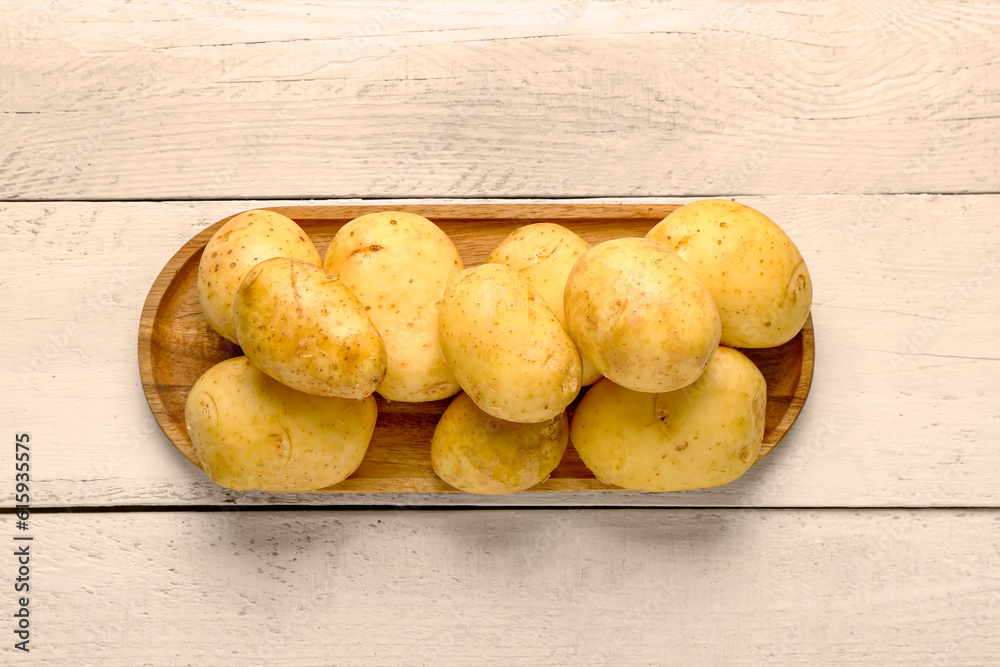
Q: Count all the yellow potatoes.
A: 10